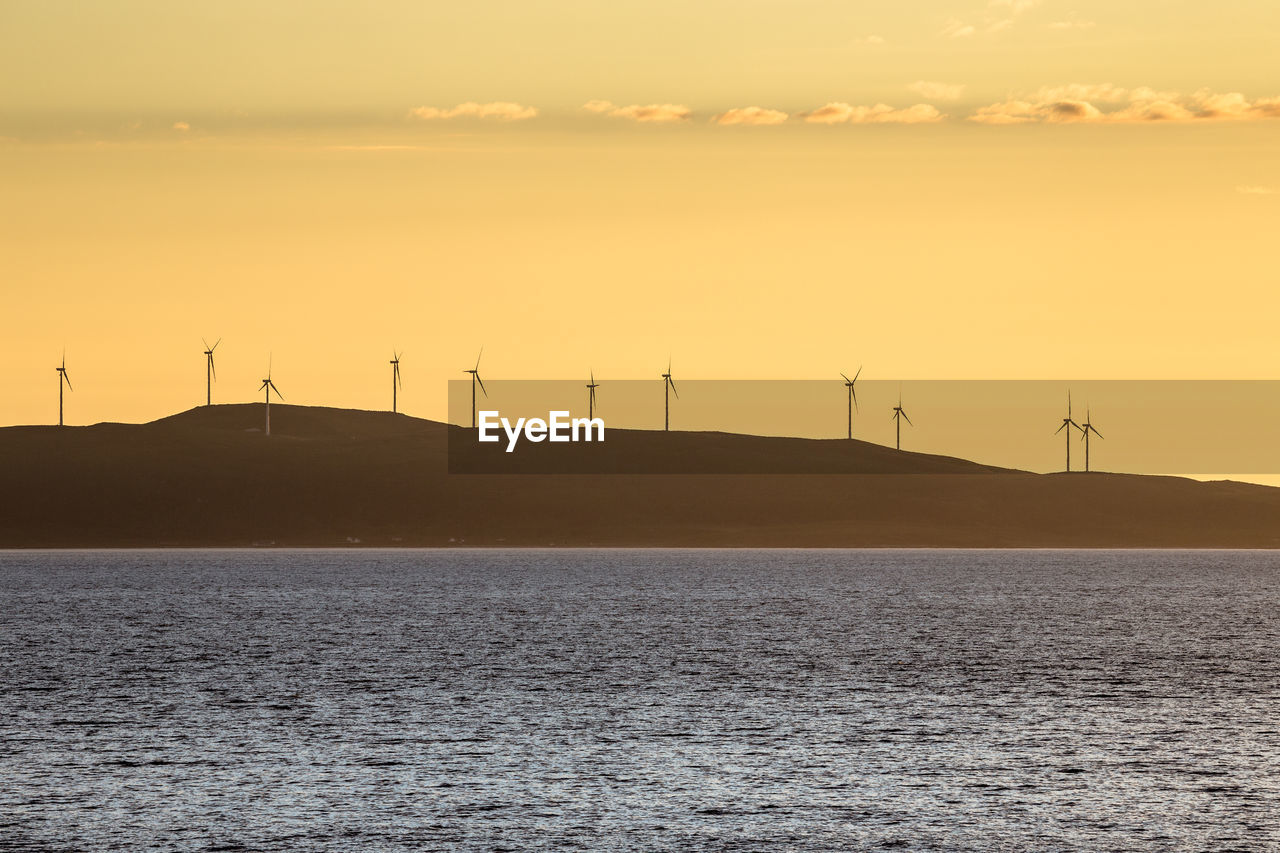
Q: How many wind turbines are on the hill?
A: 11